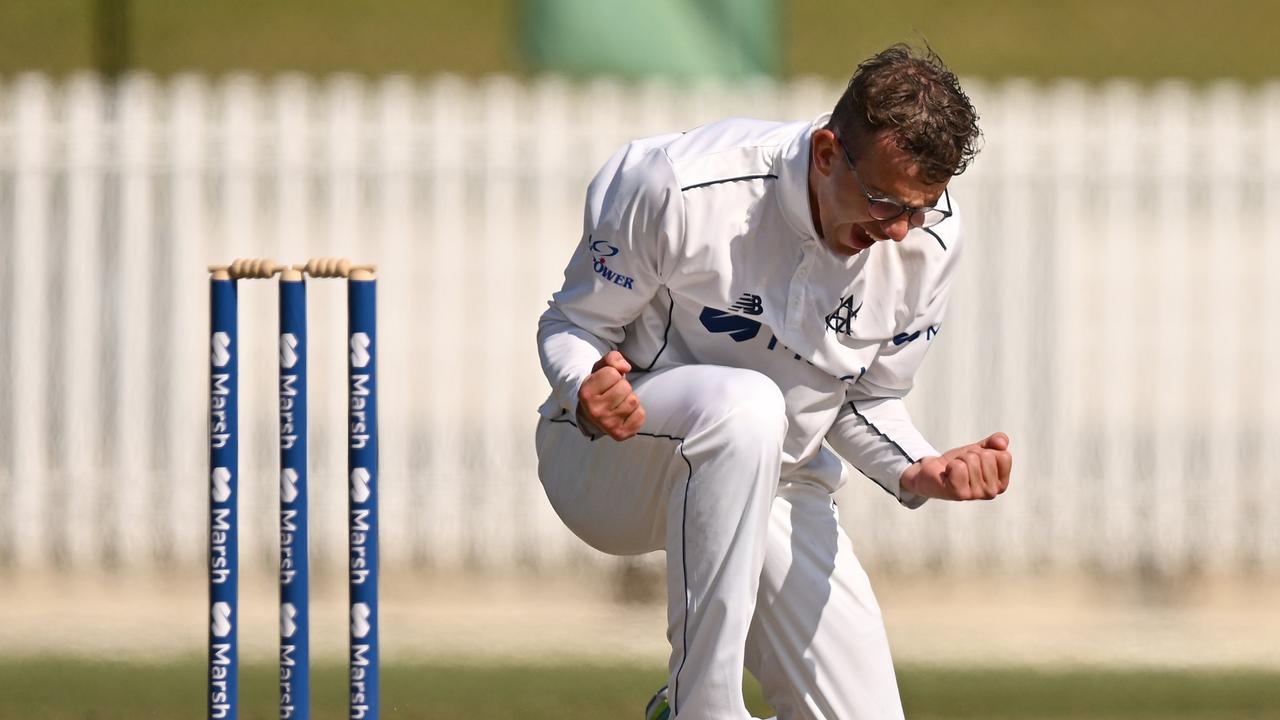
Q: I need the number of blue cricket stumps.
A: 3